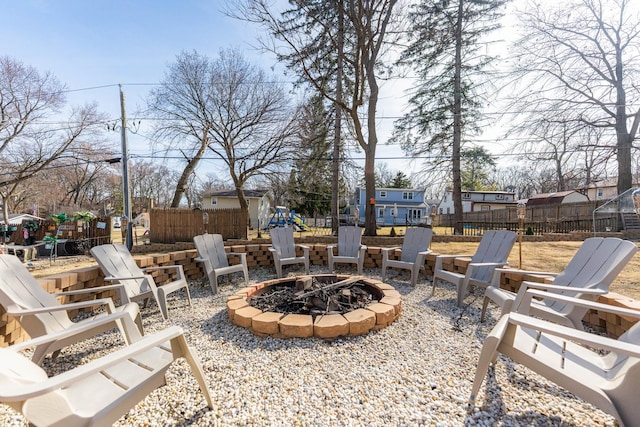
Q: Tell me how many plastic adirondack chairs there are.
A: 10